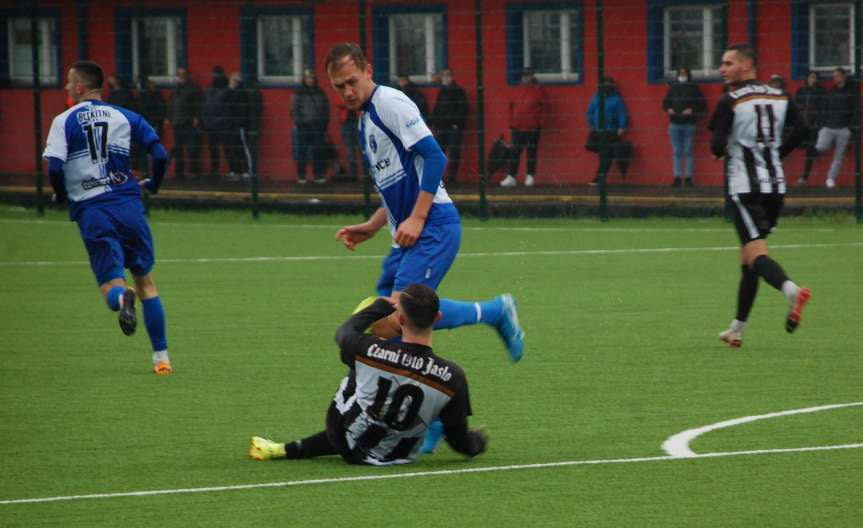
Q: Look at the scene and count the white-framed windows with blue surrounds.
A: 7